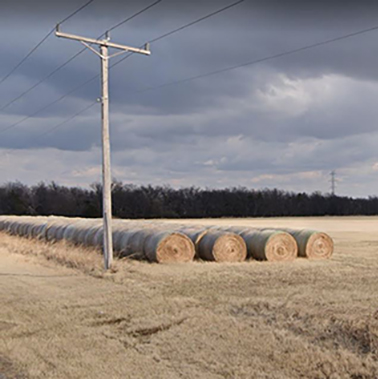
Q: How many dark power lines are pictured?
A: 4